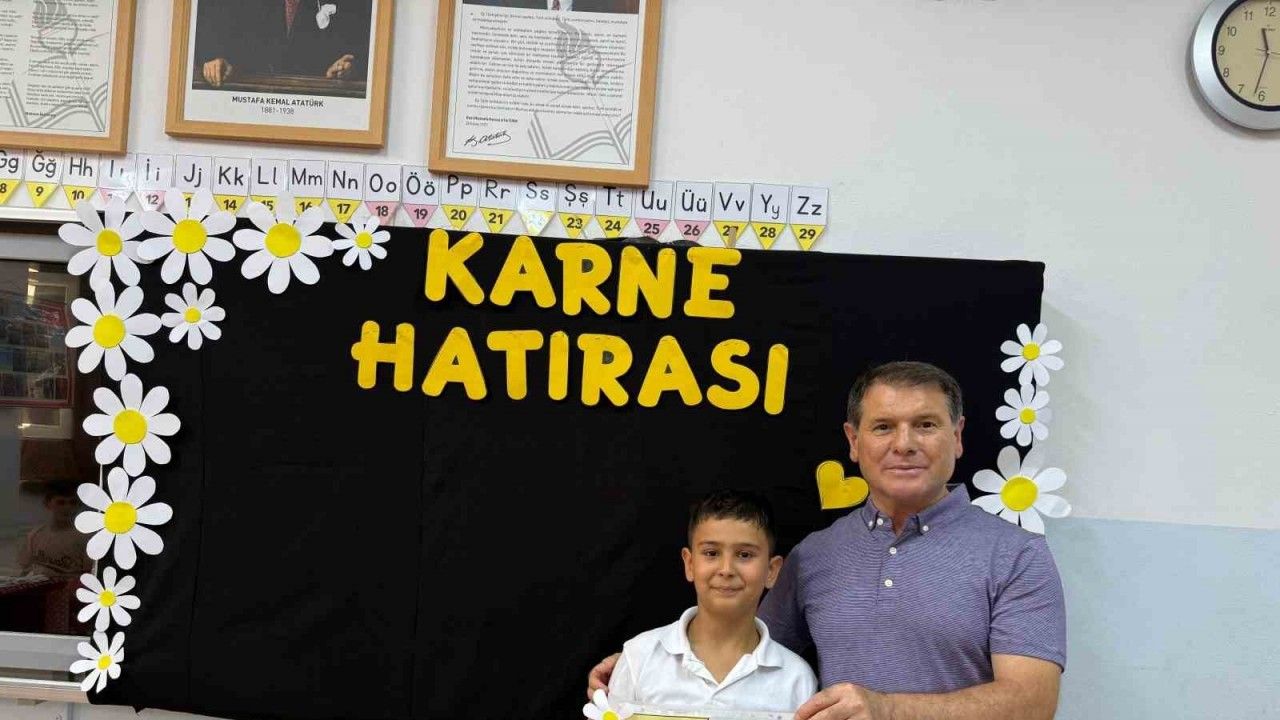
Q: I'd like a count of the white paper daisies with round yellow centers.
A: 14